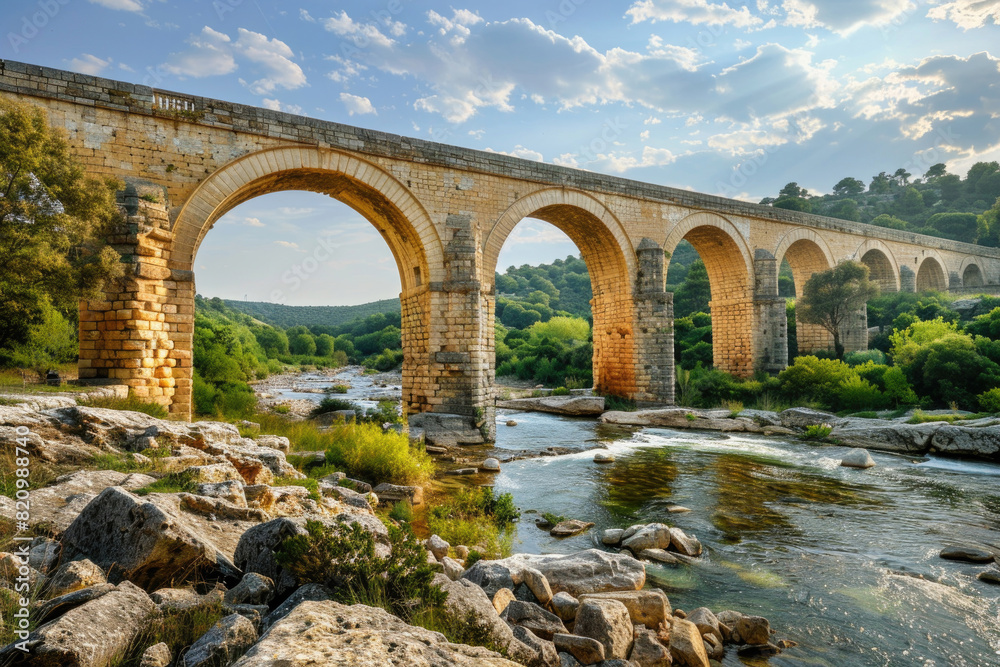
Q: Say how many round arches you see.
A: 7